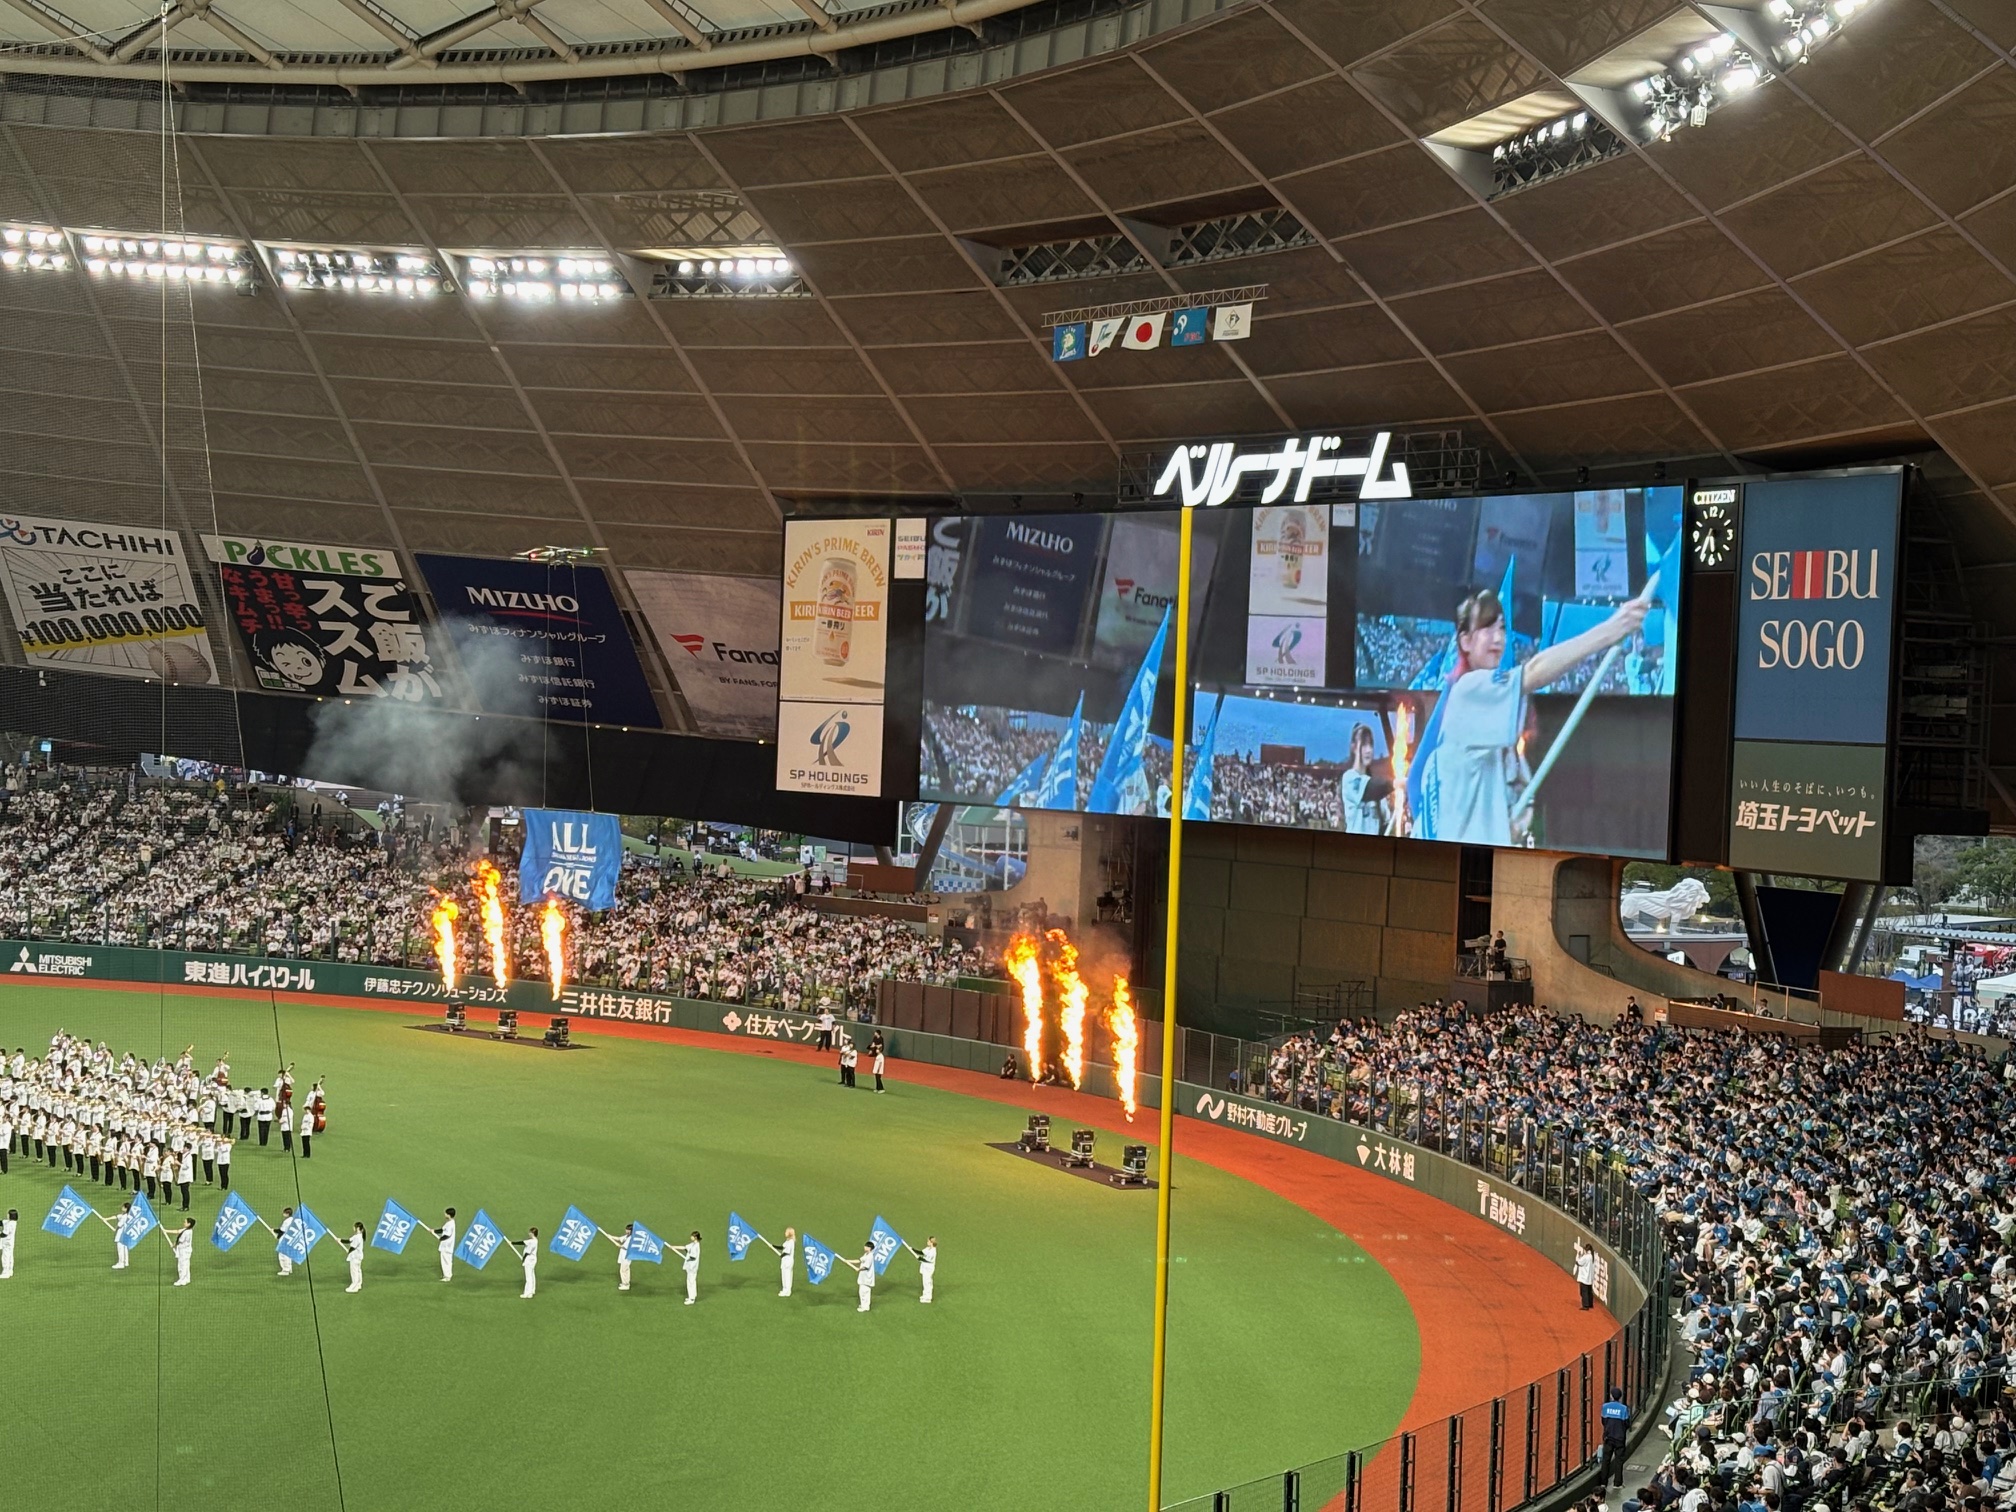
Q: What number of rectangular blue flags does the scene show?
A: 14